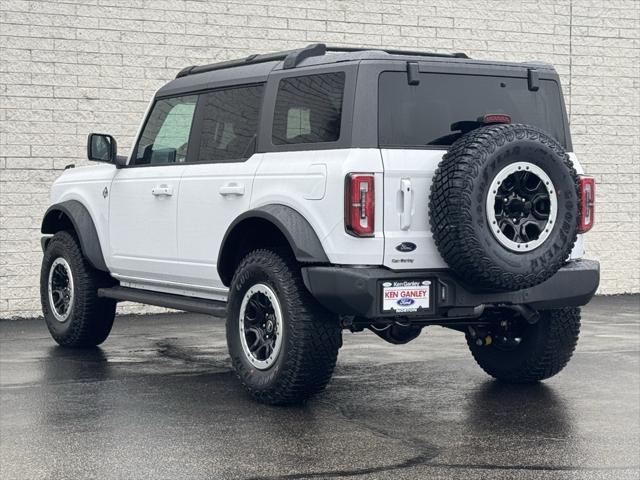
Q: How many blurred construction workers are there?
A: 0